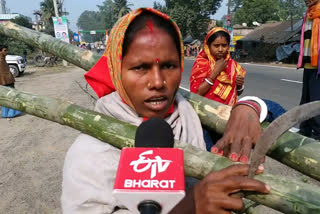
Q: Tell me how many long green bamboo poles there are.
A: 2